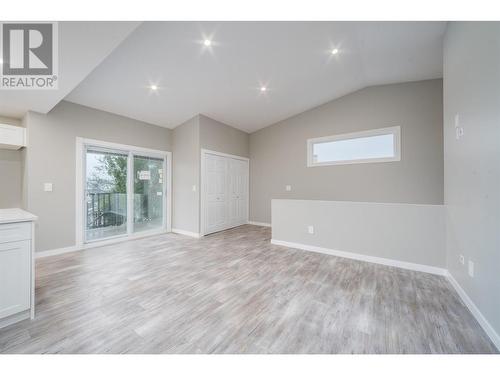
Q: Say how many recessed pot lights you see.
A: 4